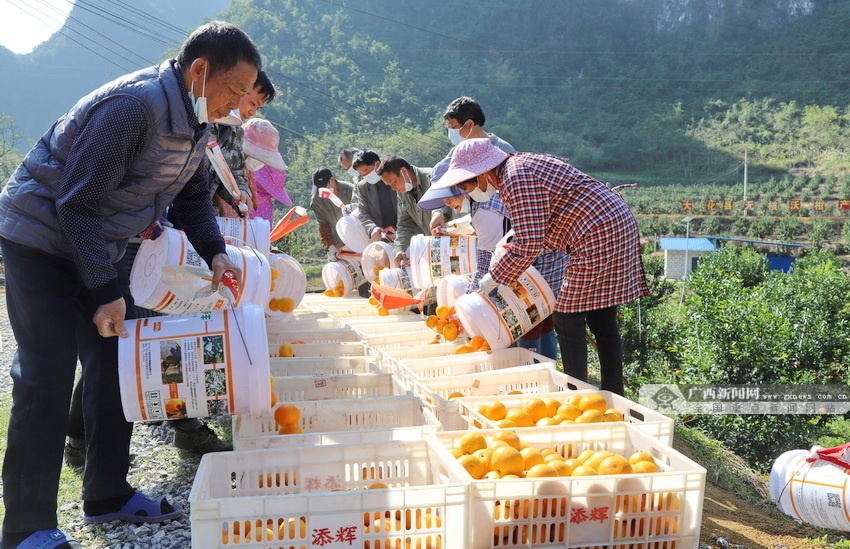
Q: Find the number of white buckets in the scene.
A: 12